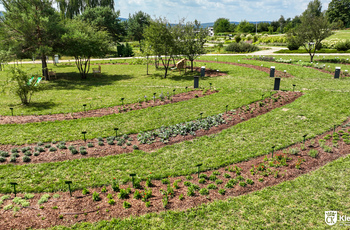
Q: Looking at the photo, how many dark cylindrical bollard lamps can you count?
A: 5